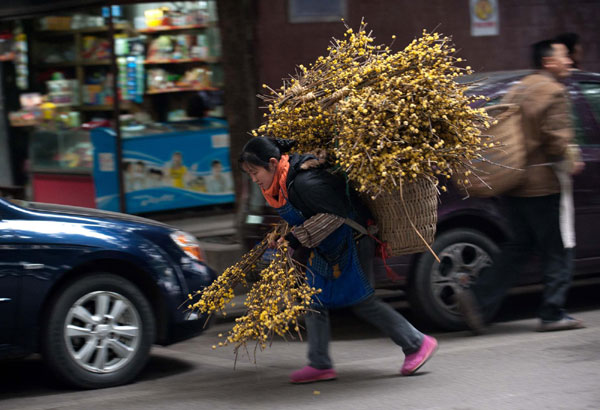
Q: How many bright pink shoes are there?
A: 2